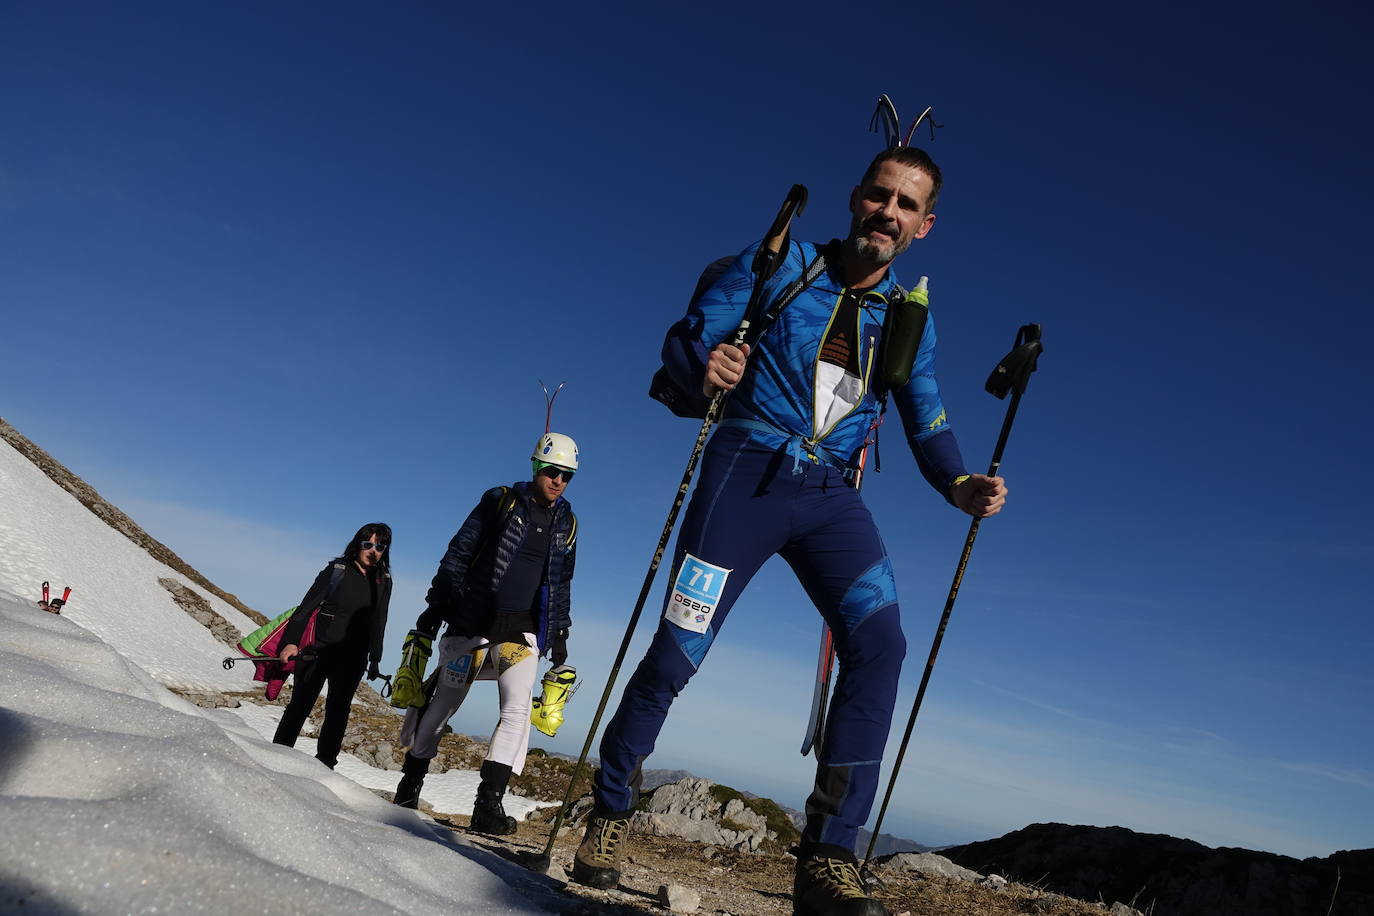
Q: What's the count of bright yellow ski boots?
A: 2